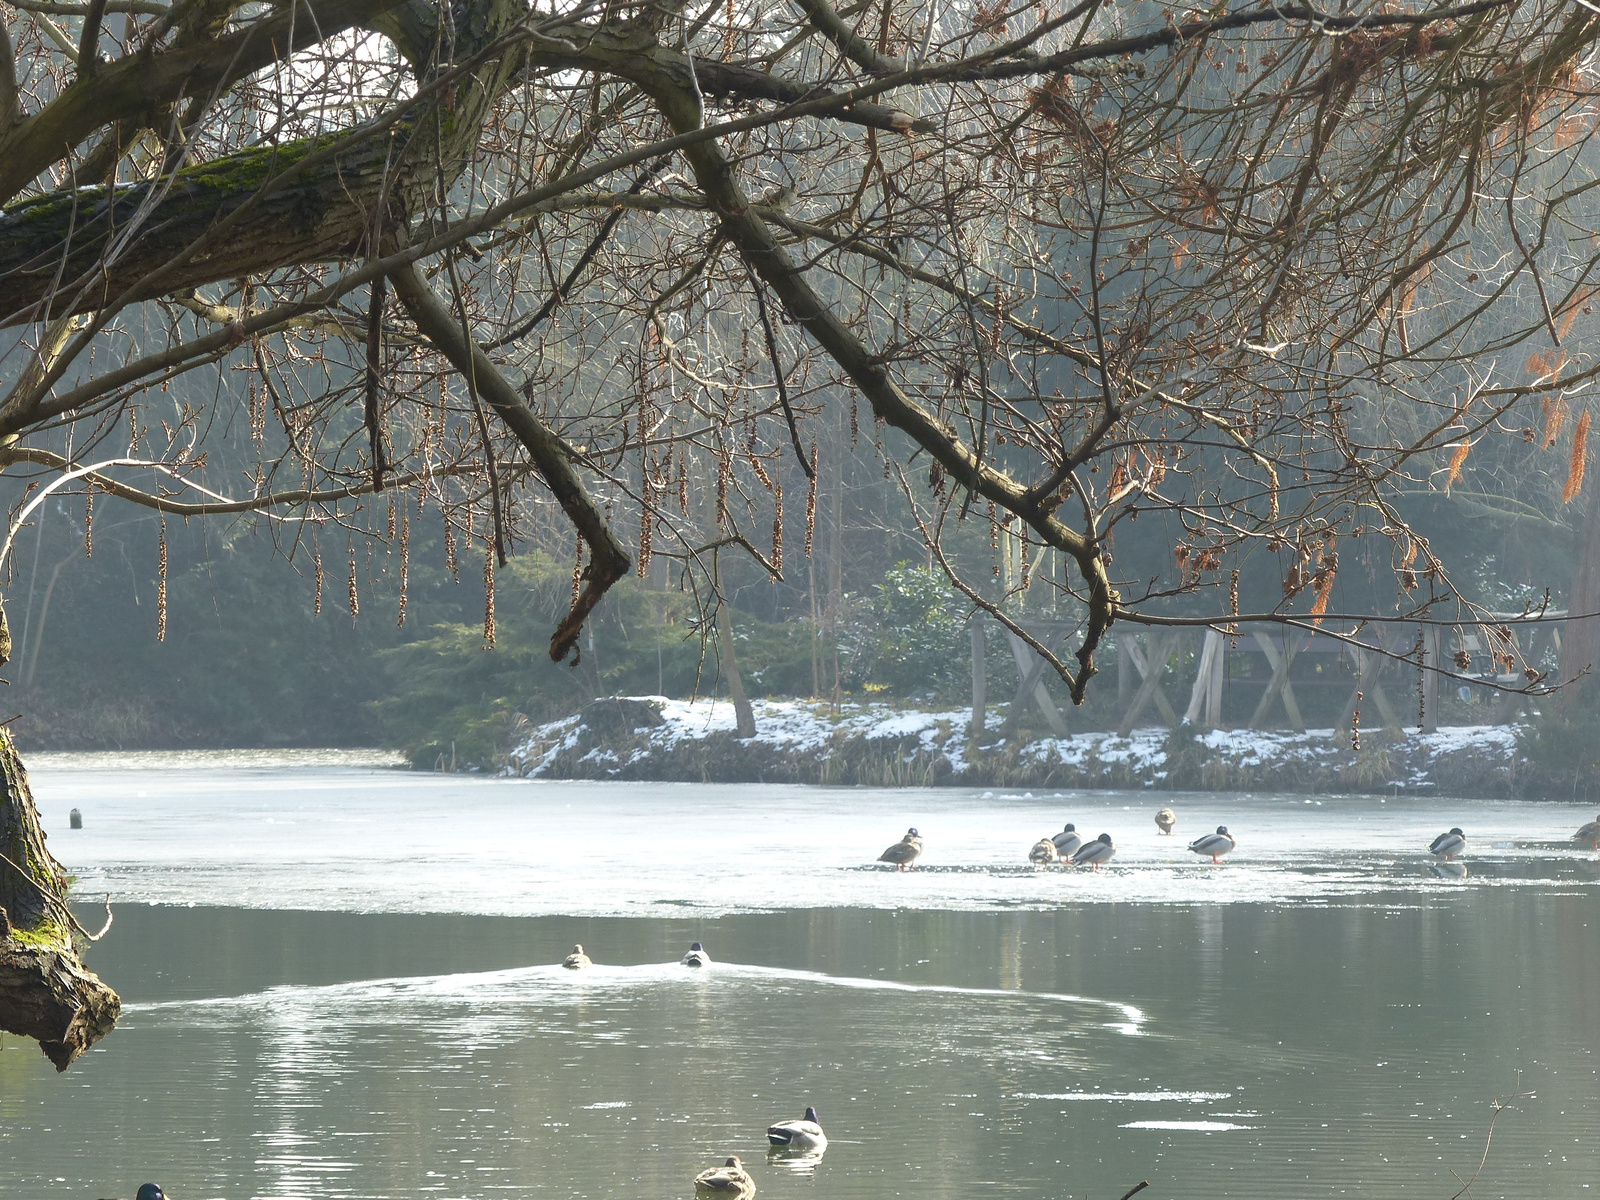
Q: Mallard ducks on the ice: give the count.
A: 9